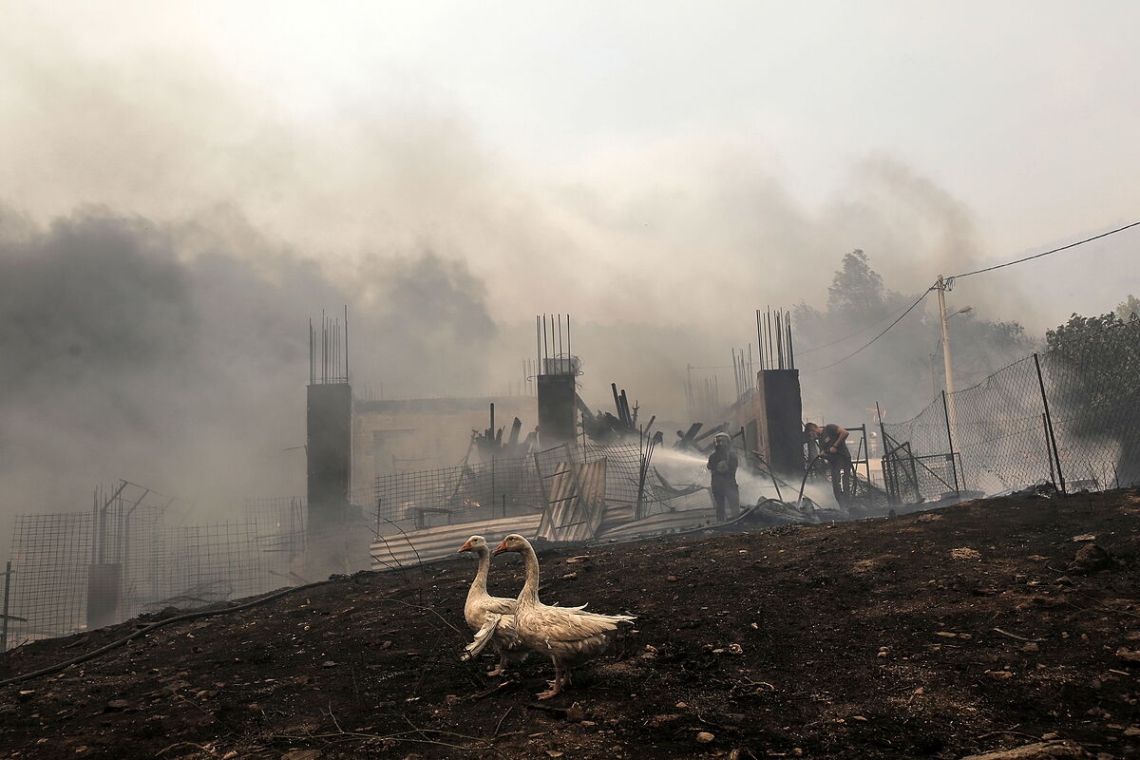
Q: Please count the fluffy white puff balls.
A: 0